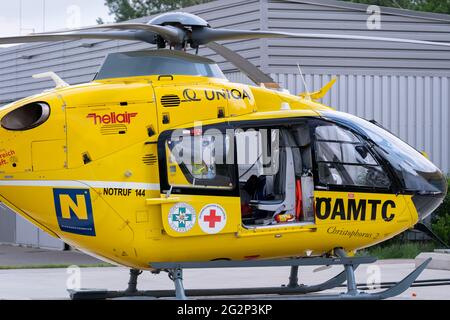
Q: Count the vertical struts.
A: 4